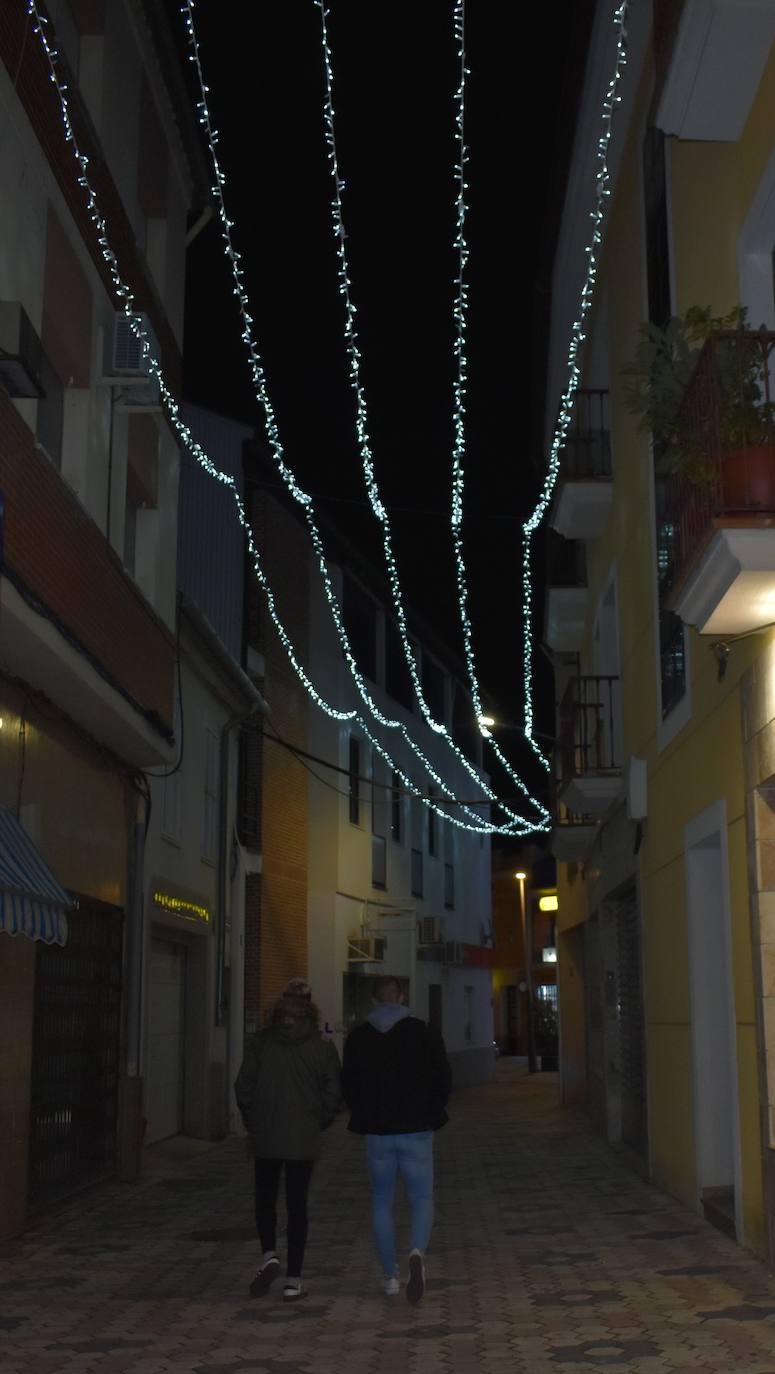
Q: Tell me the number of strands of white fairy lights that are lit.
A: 5